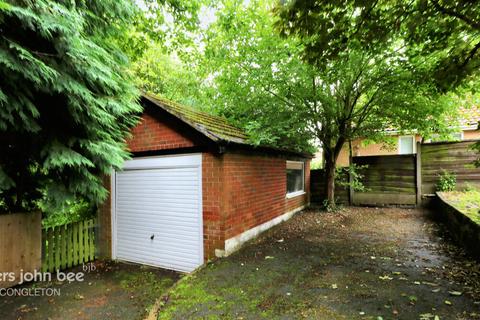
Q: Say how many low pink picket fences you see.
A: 0